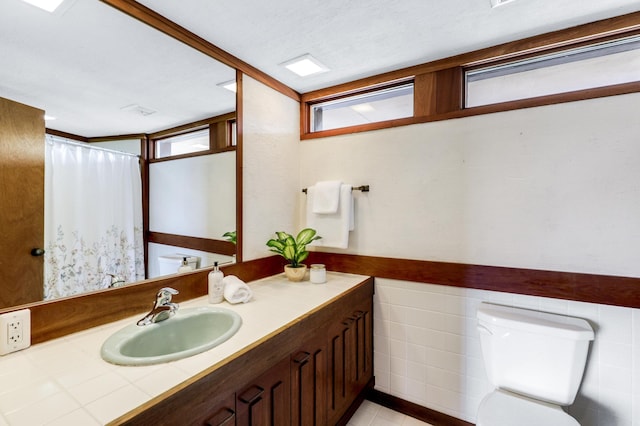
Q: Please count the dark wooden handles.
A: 5